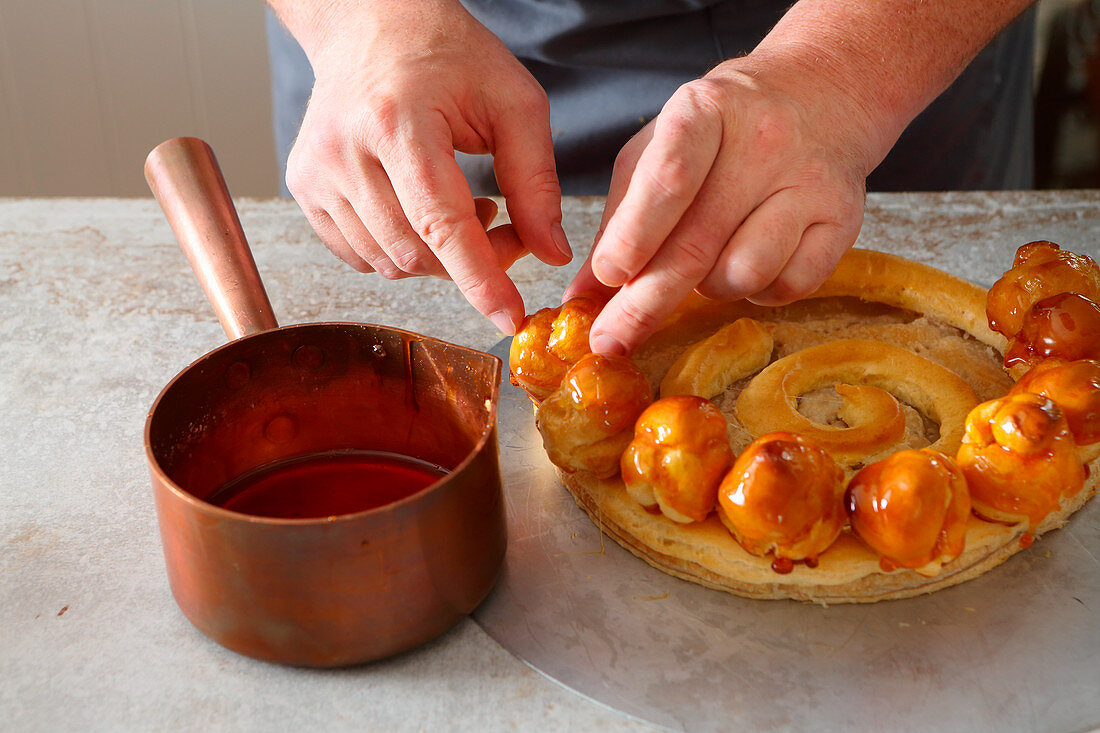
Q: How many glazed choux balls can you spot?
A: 9